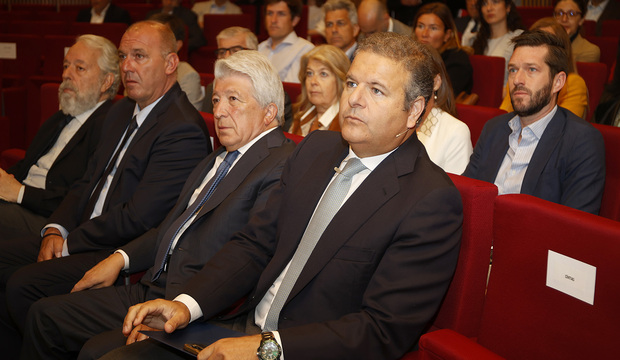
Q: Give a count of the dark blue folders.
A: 1